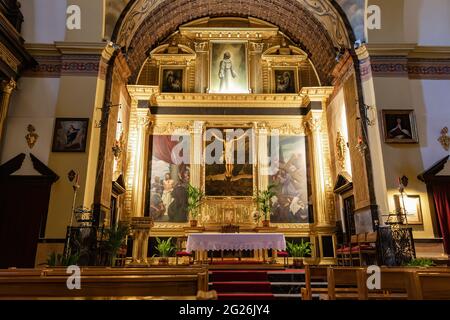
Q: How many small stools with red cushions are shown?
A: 2